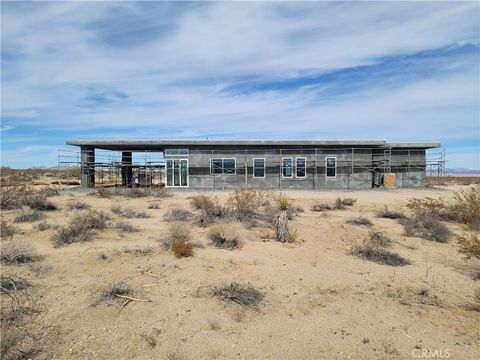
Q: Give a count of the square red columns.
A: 0